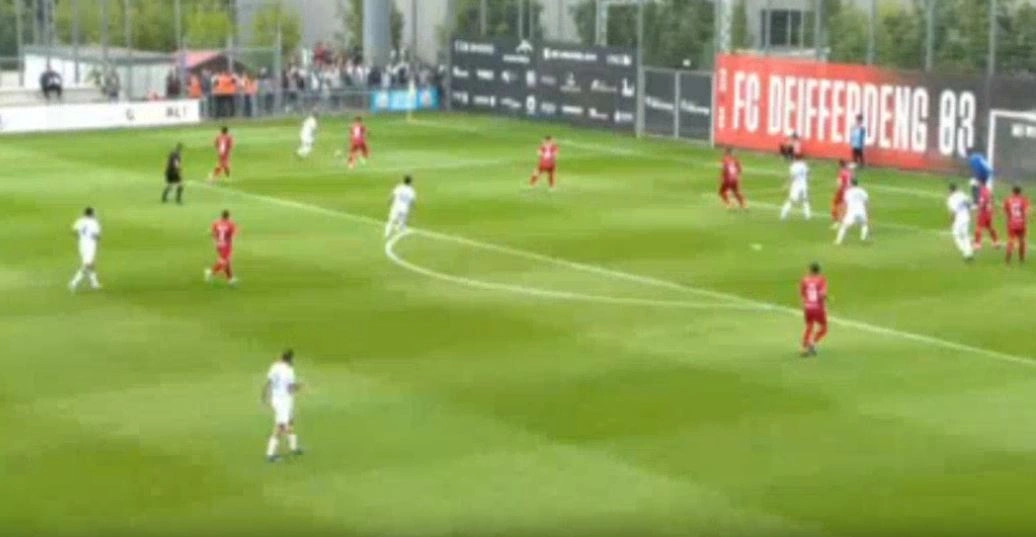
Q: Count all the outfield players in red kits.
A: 9